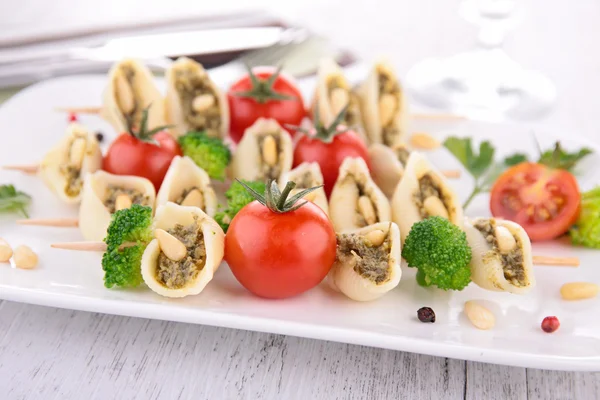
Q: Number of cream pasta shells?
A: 15